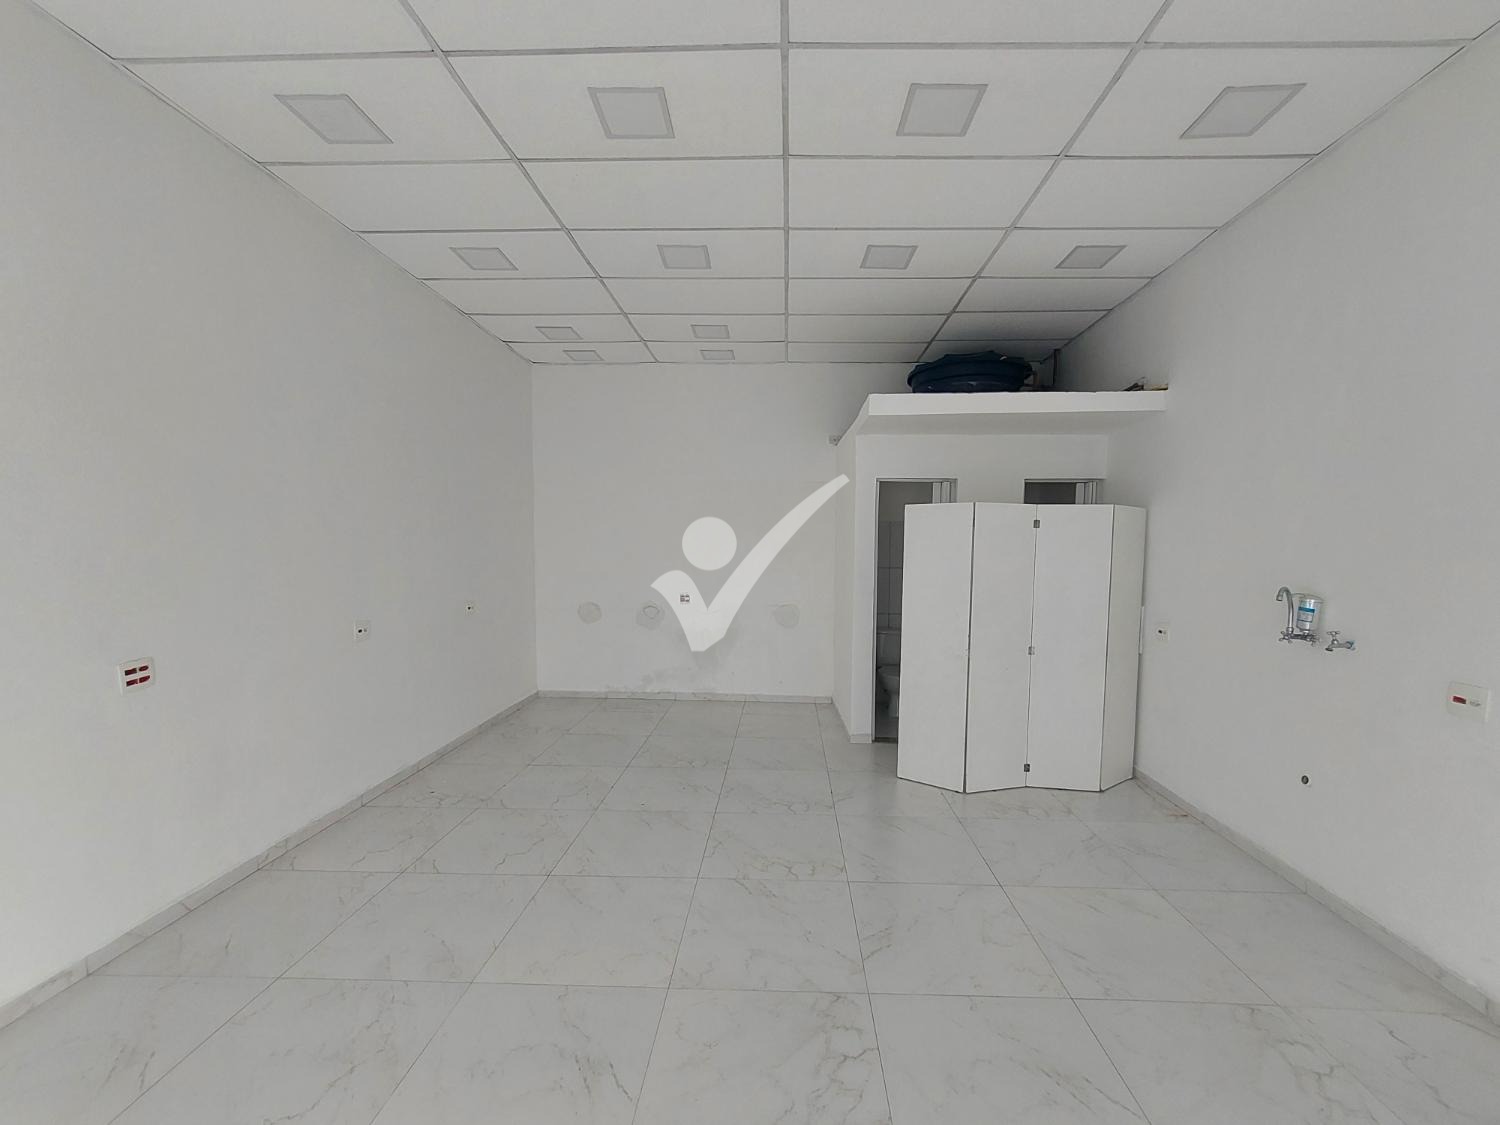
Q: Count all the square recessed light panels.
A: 12